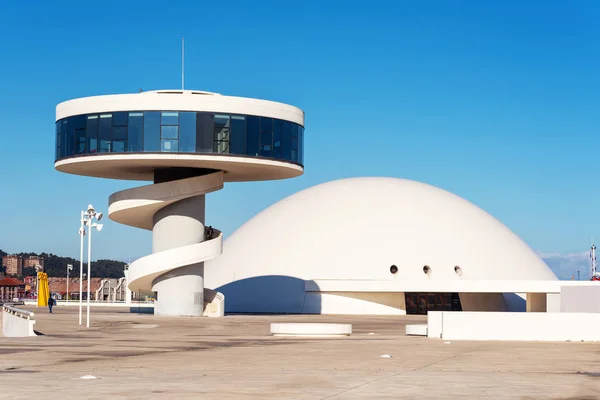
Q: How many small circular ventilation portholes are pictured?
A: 3